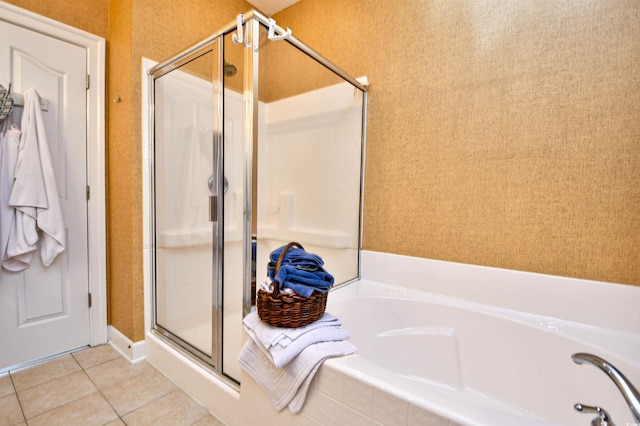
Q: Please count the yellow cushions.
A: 0